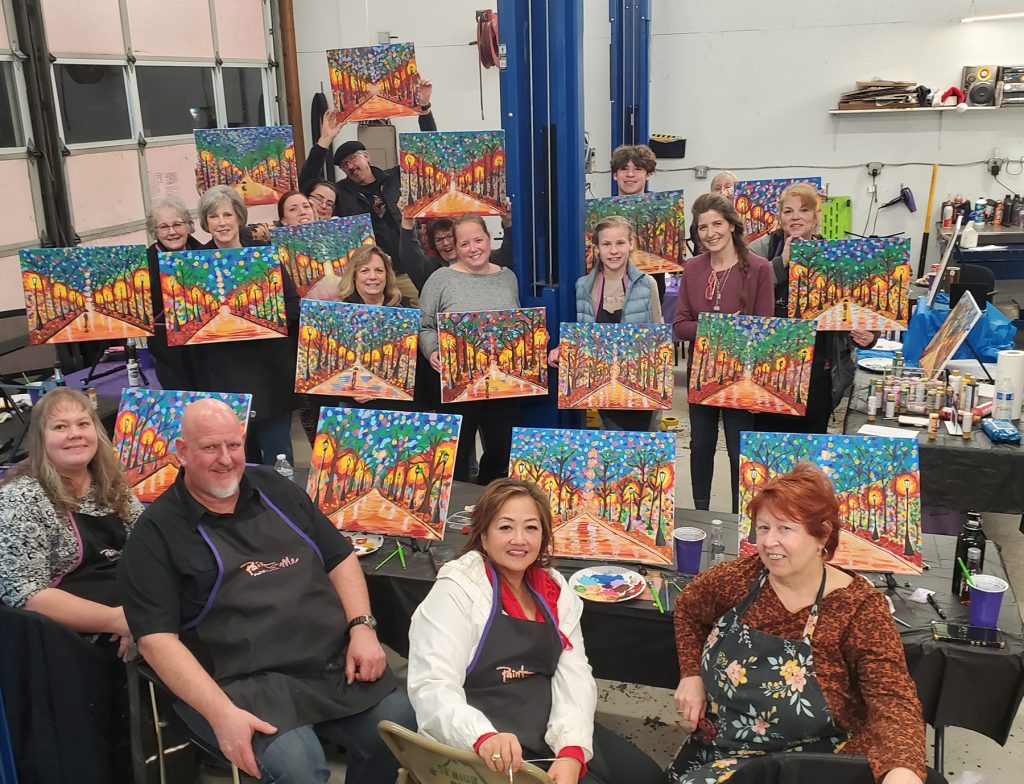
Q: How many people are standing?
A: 13